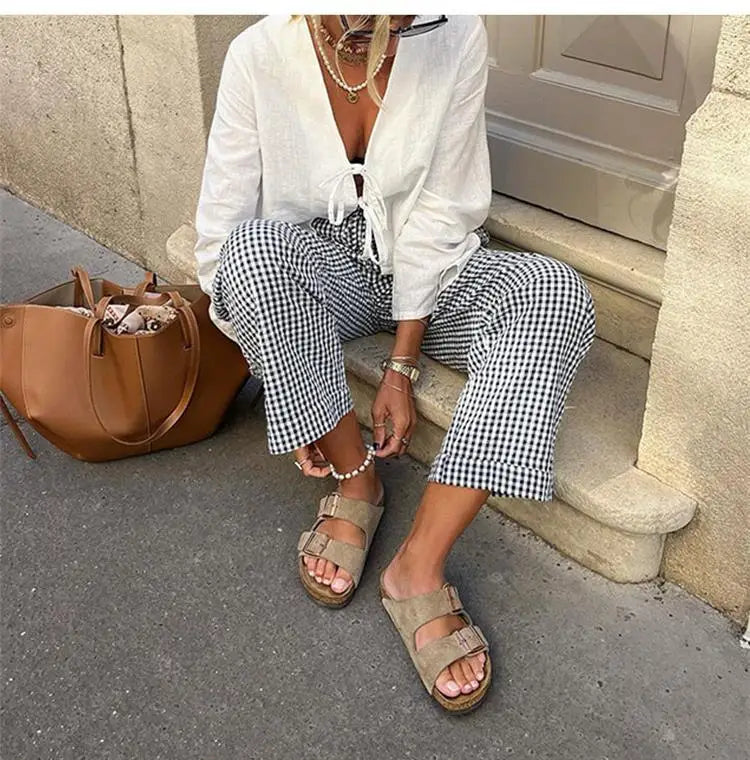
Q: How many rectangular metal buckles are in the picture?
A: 4